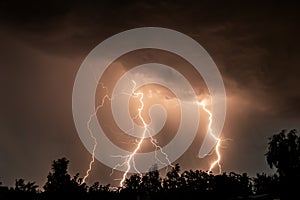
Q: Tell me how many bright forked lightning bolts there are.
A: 3